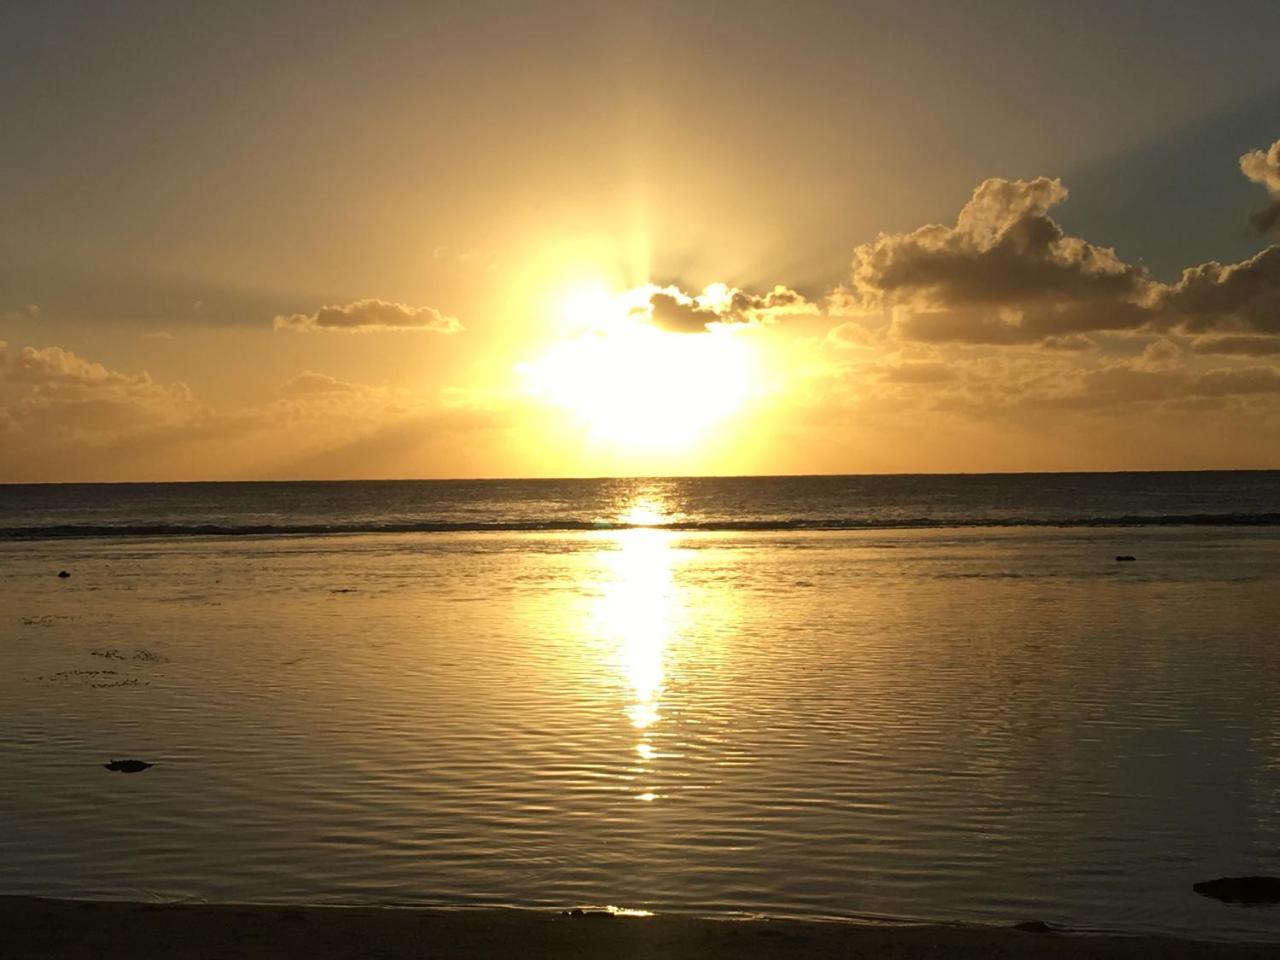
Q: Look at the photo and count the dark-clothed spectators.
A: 0